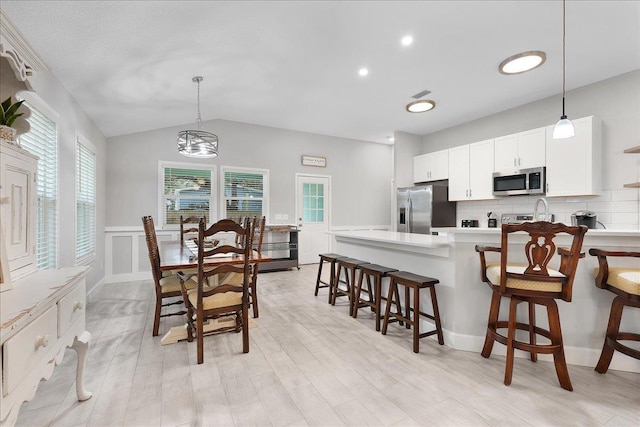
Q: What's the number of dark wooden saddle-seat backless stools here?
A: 4